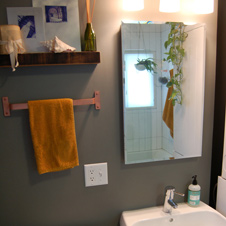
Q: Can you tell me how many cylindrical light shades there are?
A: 3